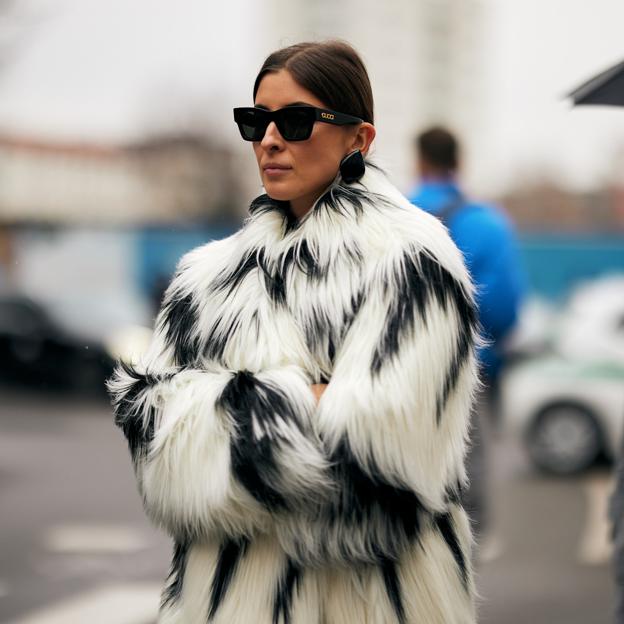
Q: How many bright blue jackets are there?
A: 1